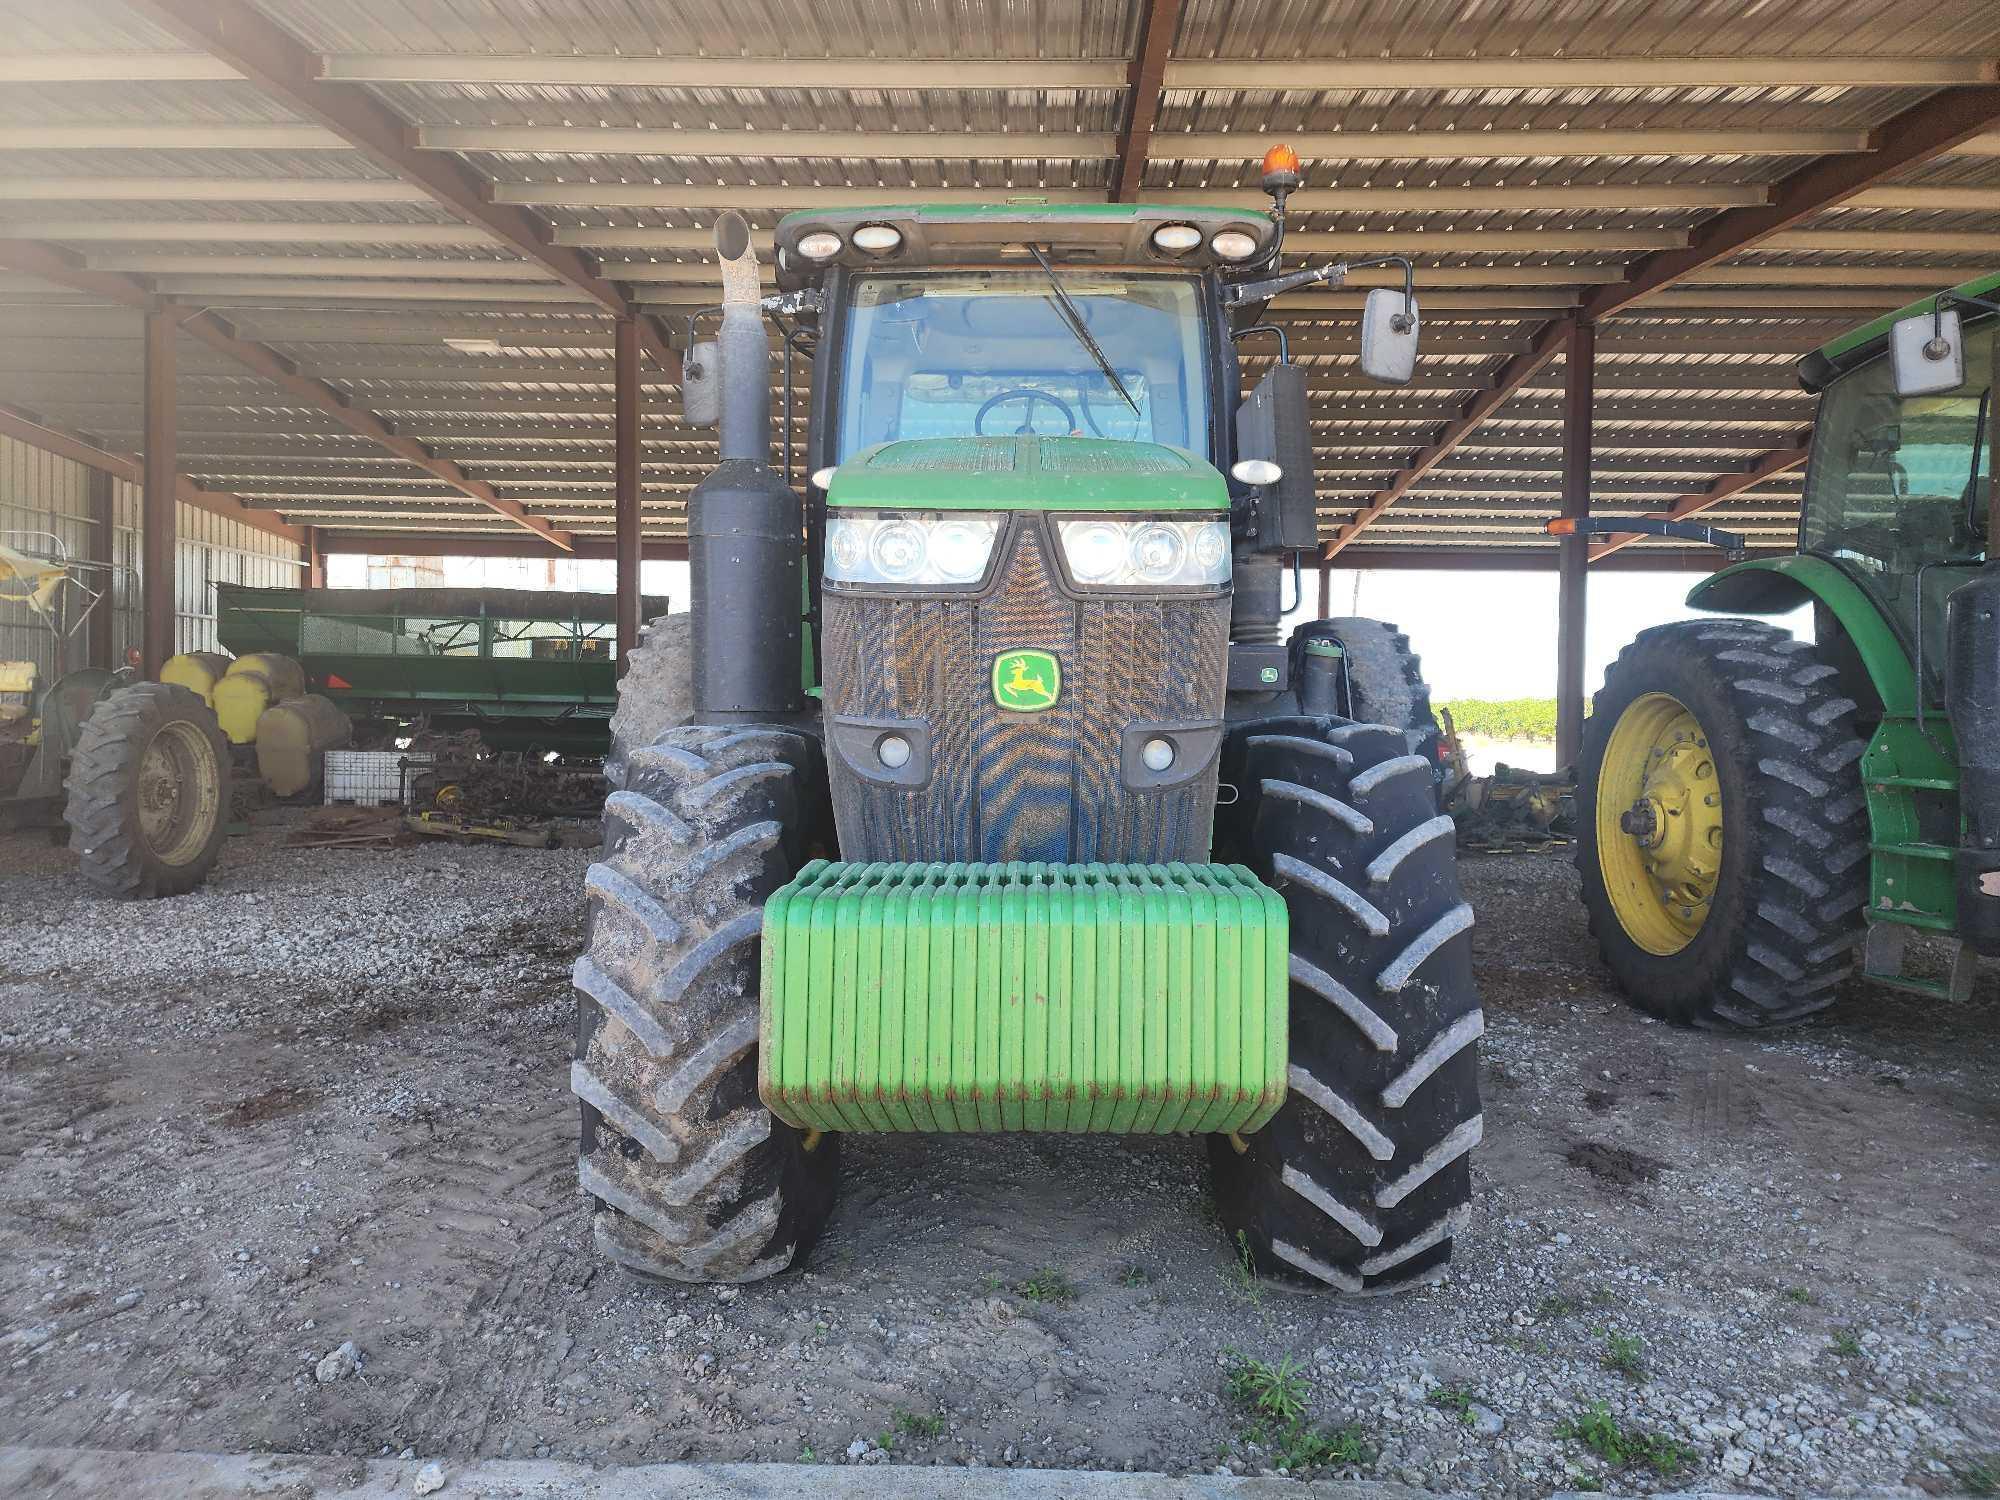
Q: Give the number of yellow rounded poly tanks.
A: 4